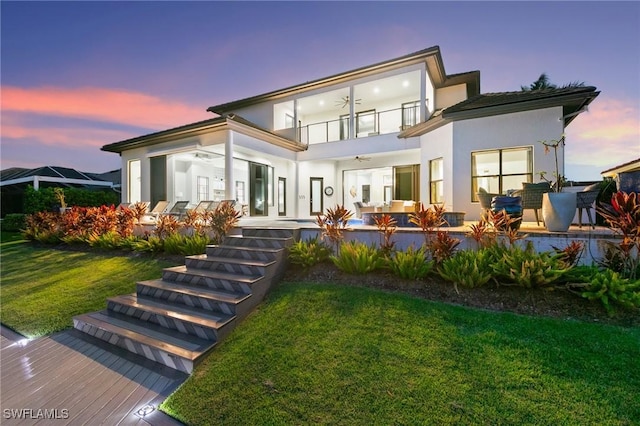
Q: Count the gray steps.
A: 8